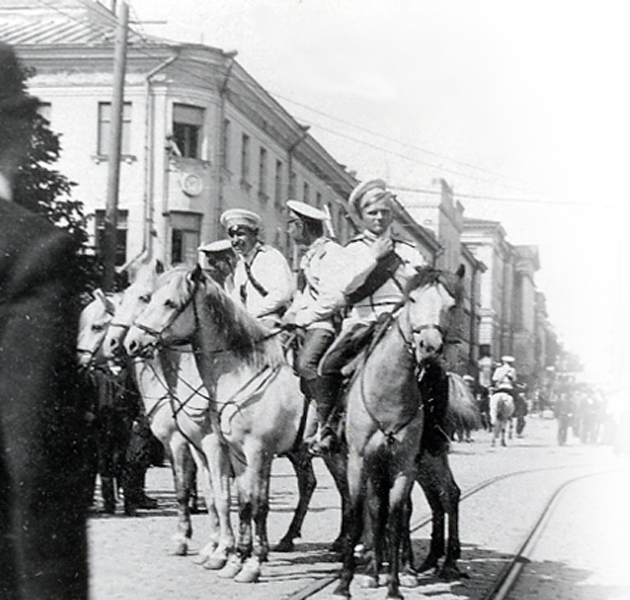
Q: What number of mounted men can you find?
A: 5